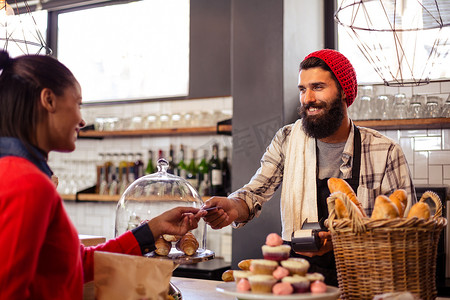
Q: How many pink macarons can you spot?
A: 5